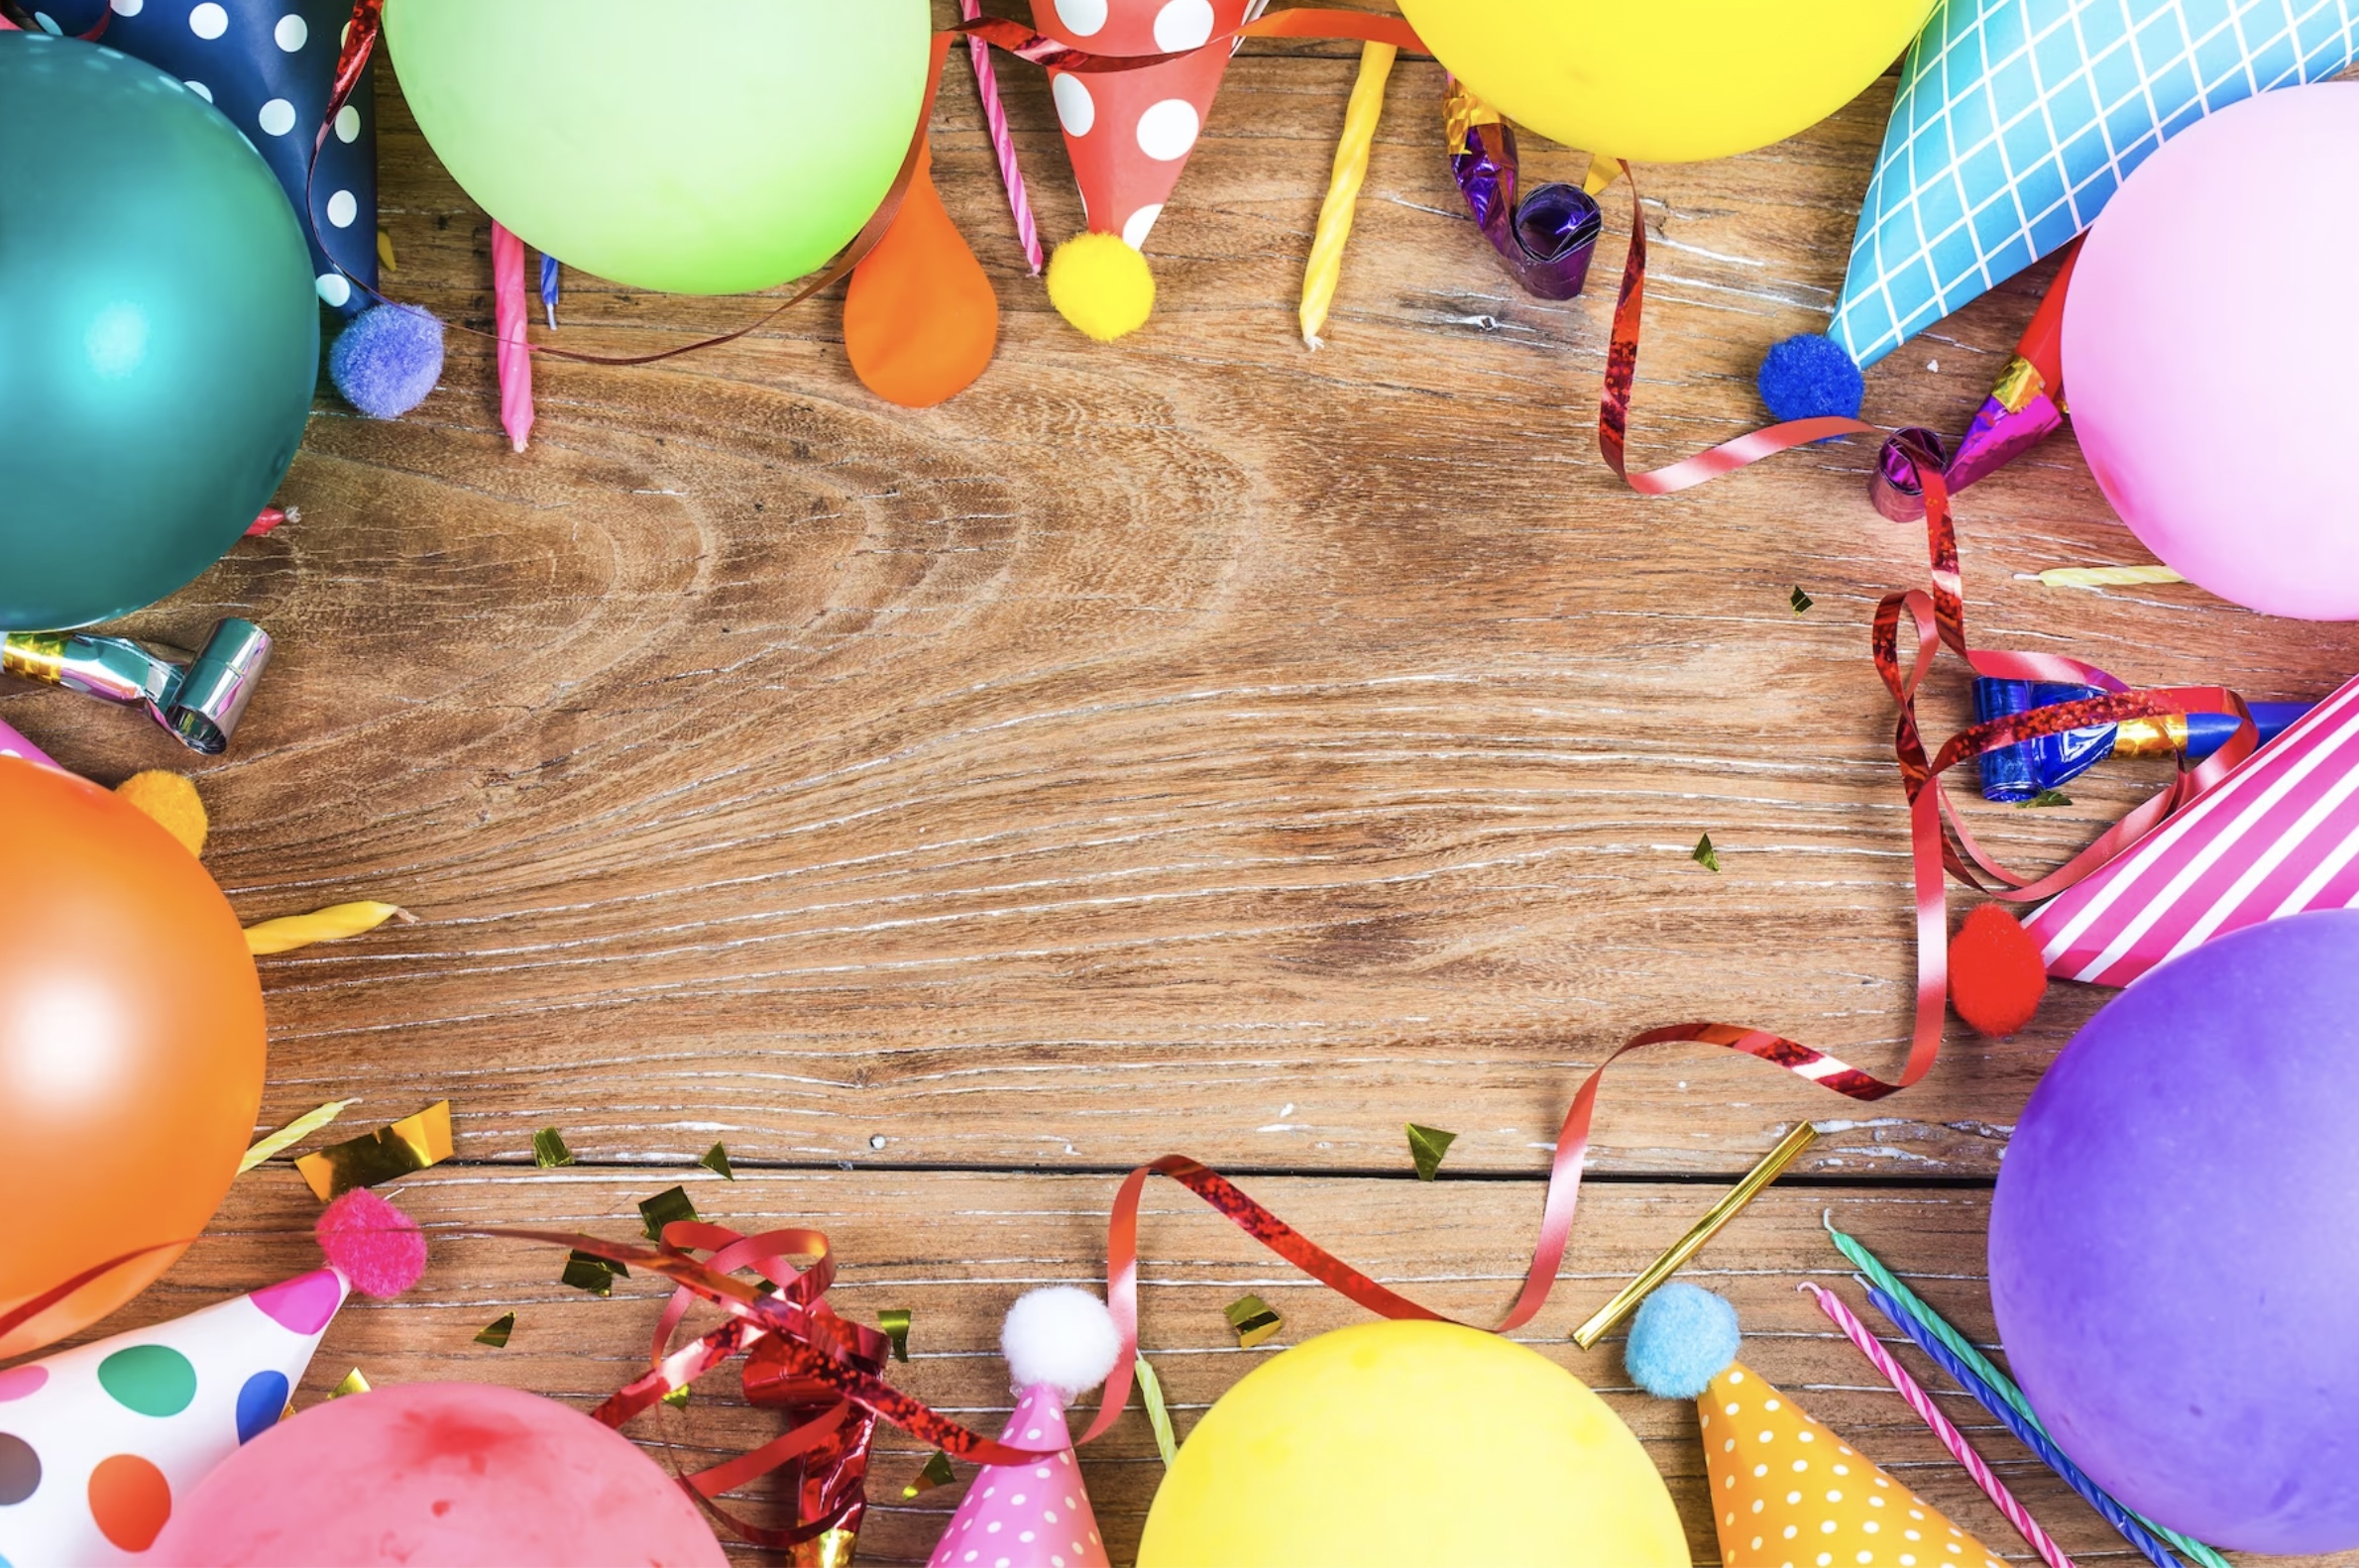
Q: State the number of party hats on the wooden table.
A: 8